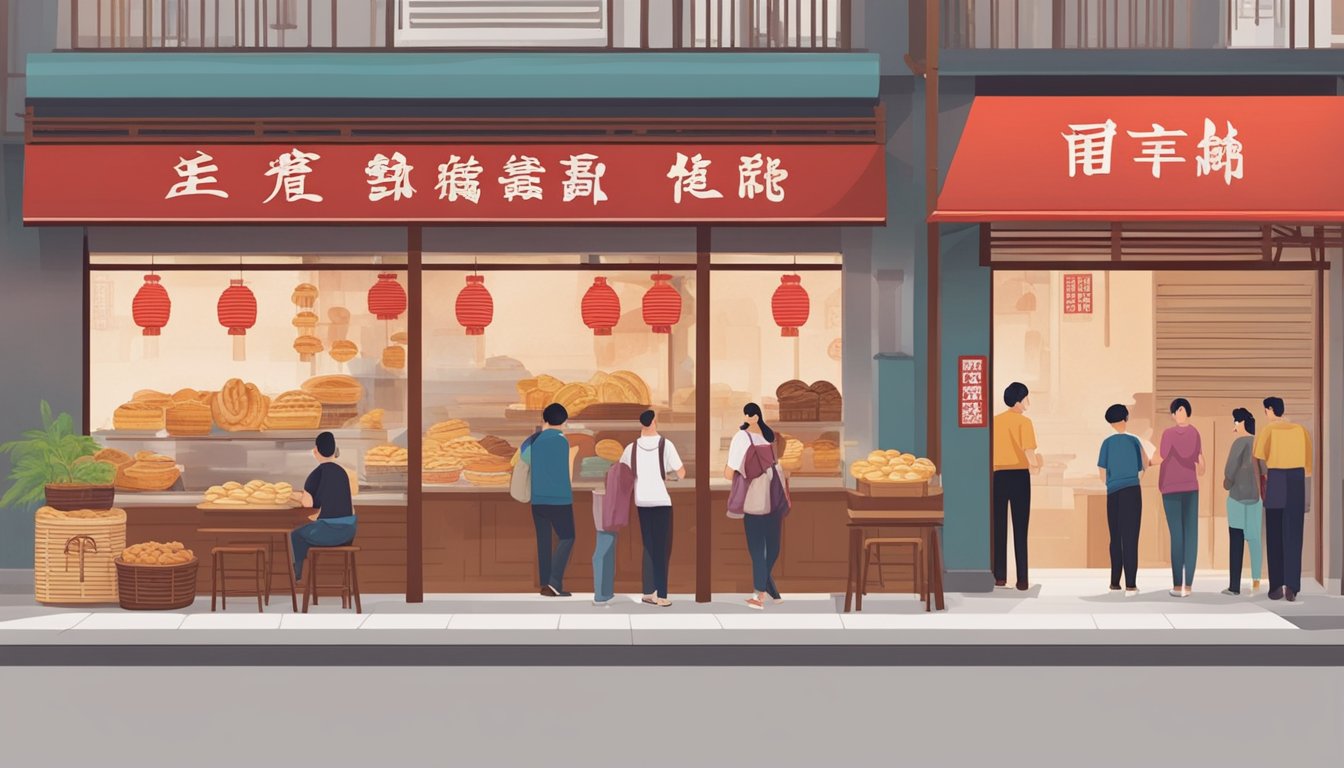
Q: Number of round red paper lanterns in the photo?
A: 7